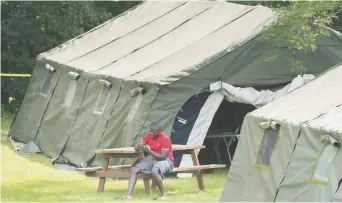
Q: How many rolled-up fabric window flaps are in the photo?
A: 6